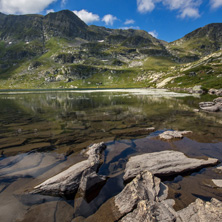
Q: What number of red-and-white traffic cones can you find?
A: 0